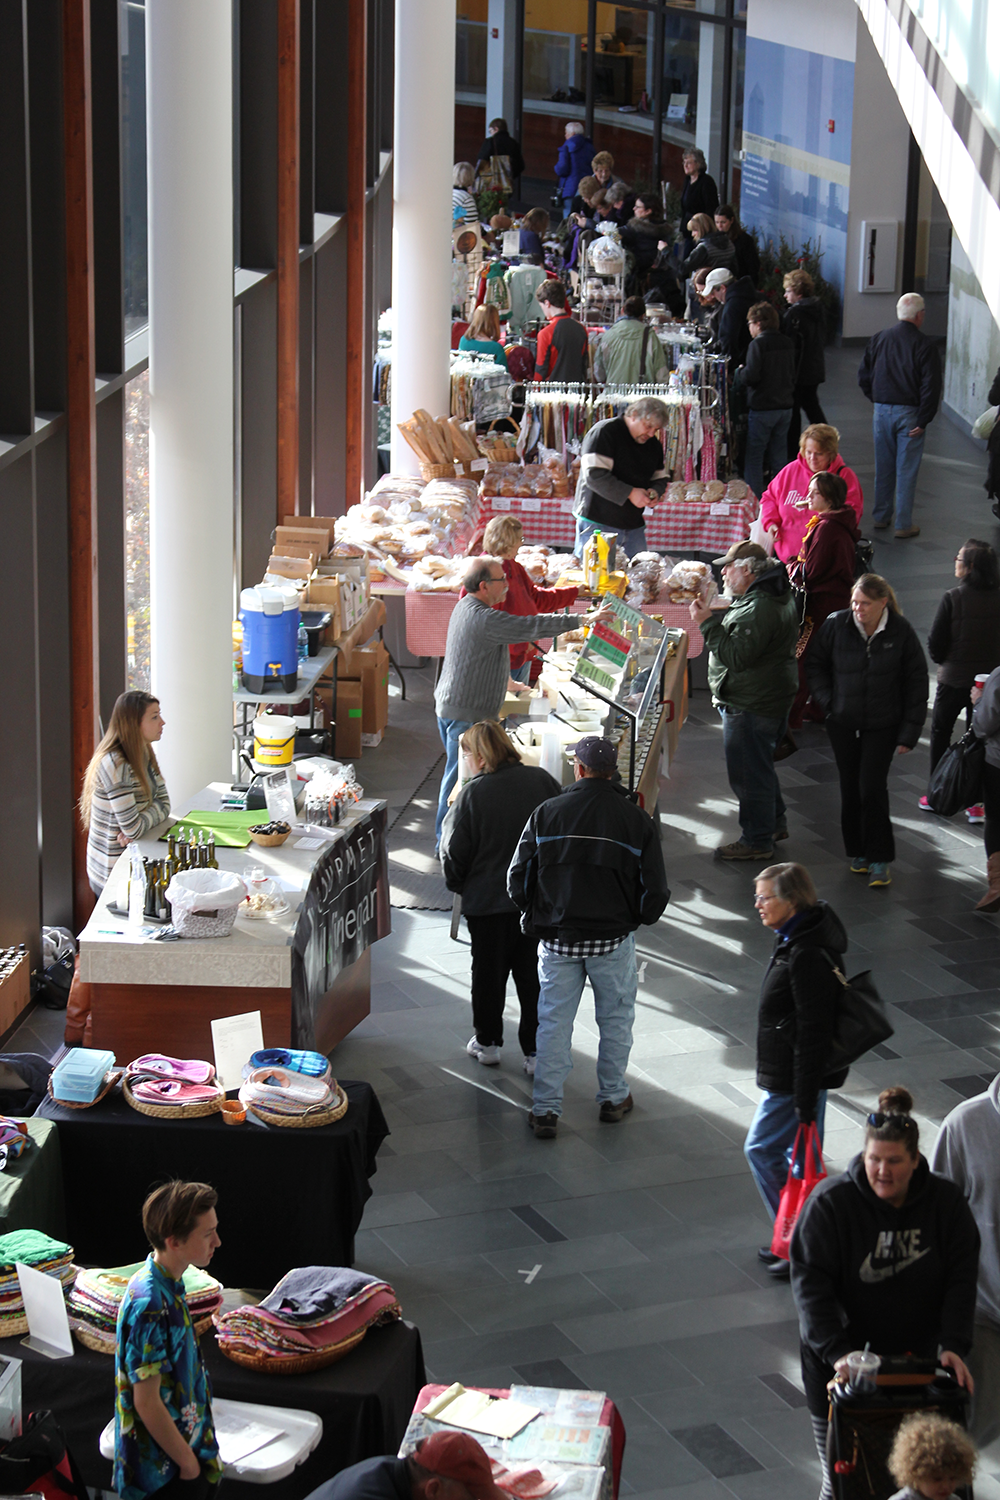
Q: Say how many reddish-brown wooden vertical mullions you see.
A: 3